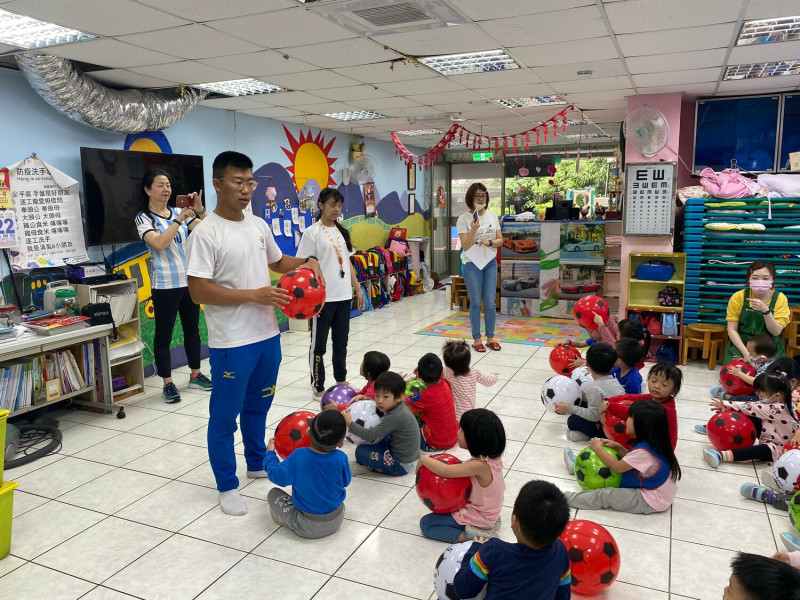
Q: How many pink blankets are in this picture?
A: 1